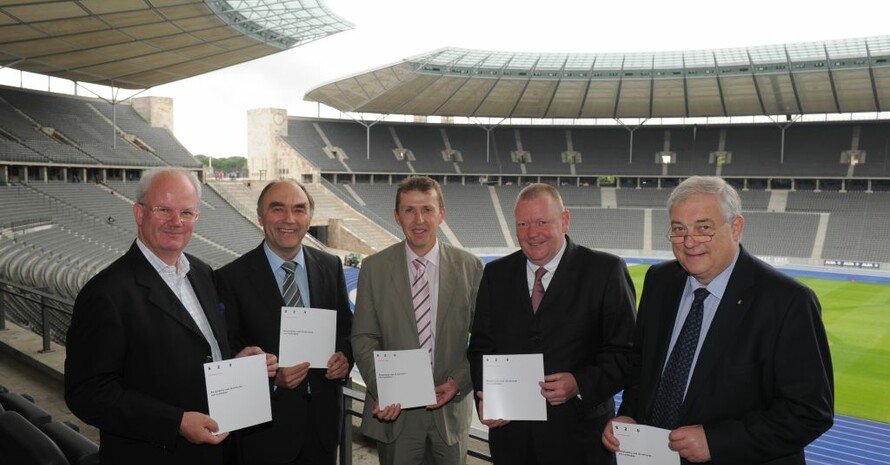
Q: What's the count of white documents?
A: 5